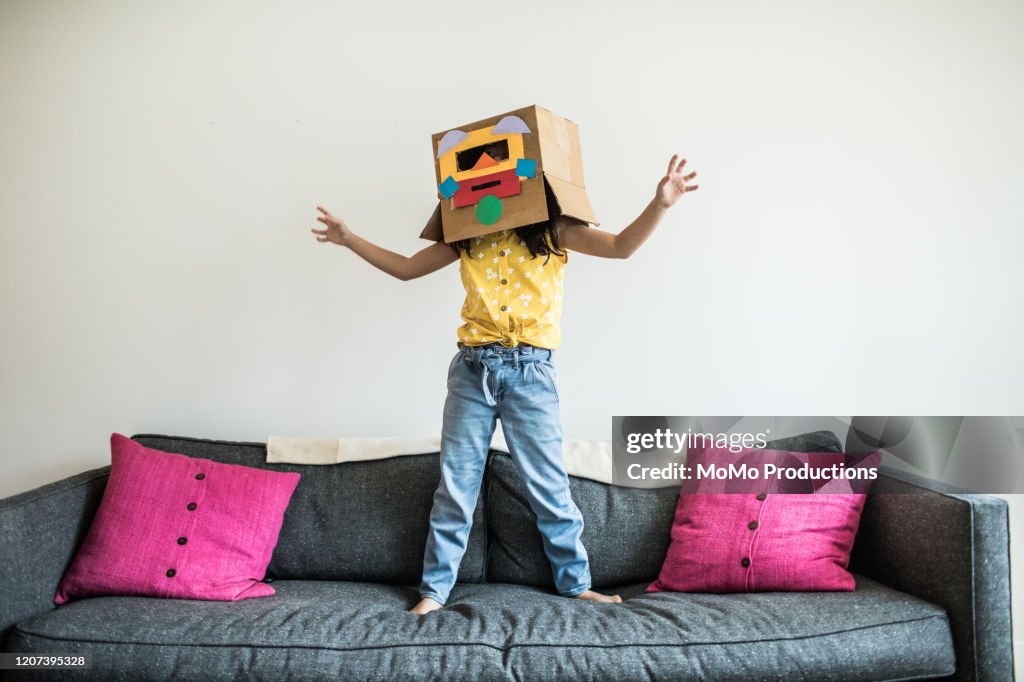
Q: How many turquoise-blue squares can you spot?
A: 2